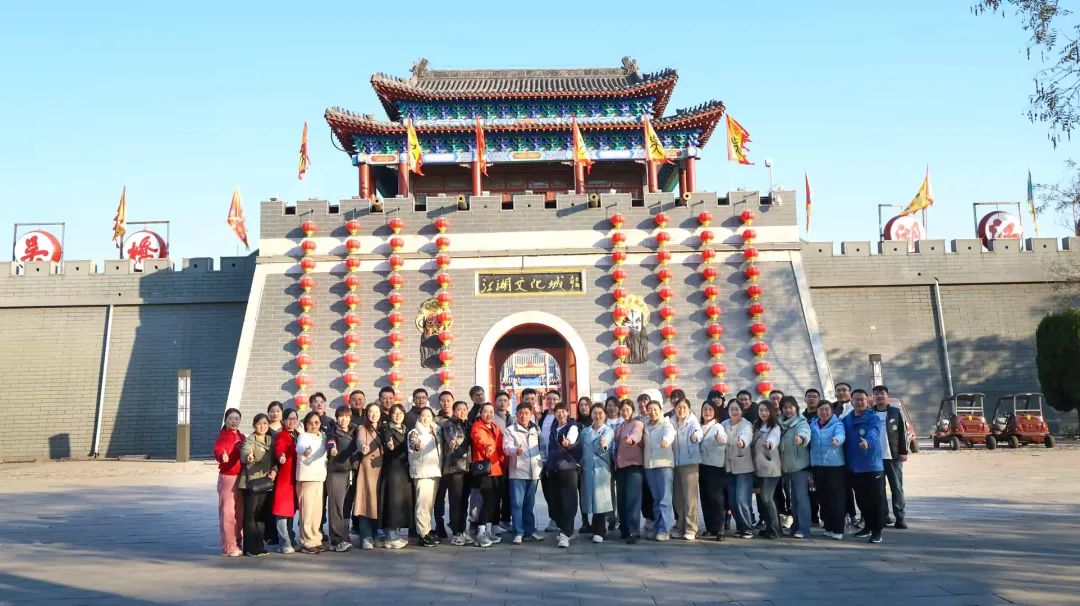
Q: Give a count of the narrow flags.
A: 11